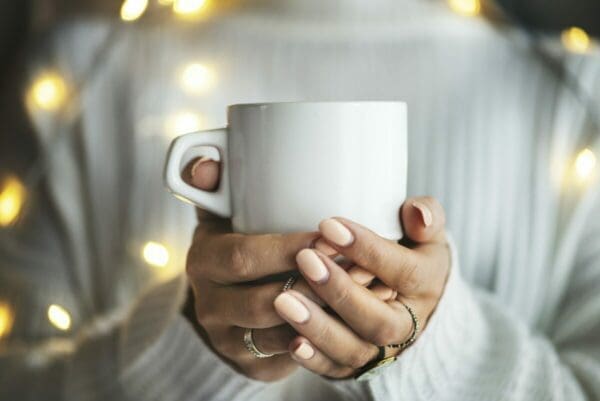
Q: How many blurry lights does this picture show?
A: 12